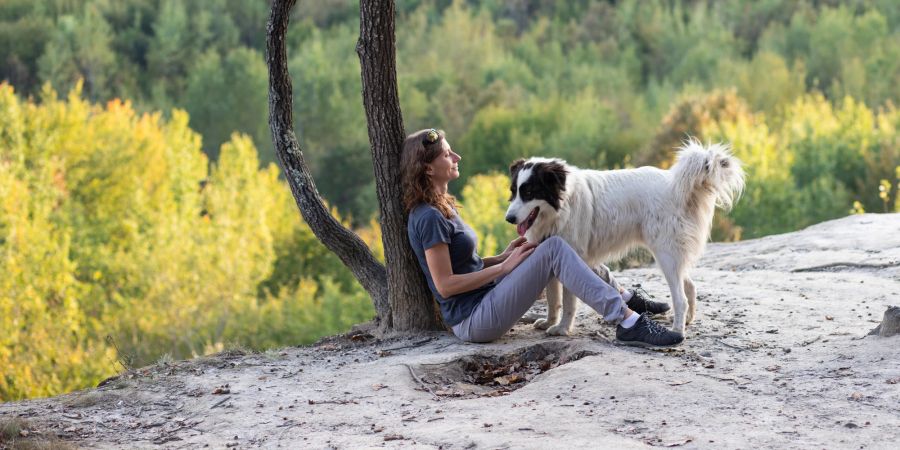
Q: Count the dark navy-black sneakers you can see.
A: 2